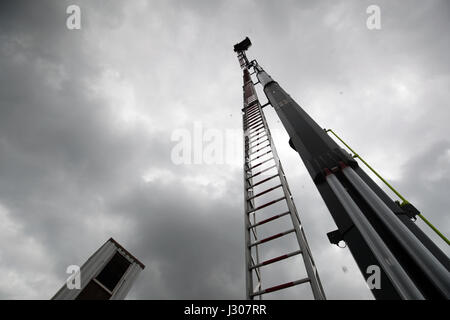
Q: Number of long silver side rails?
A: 2